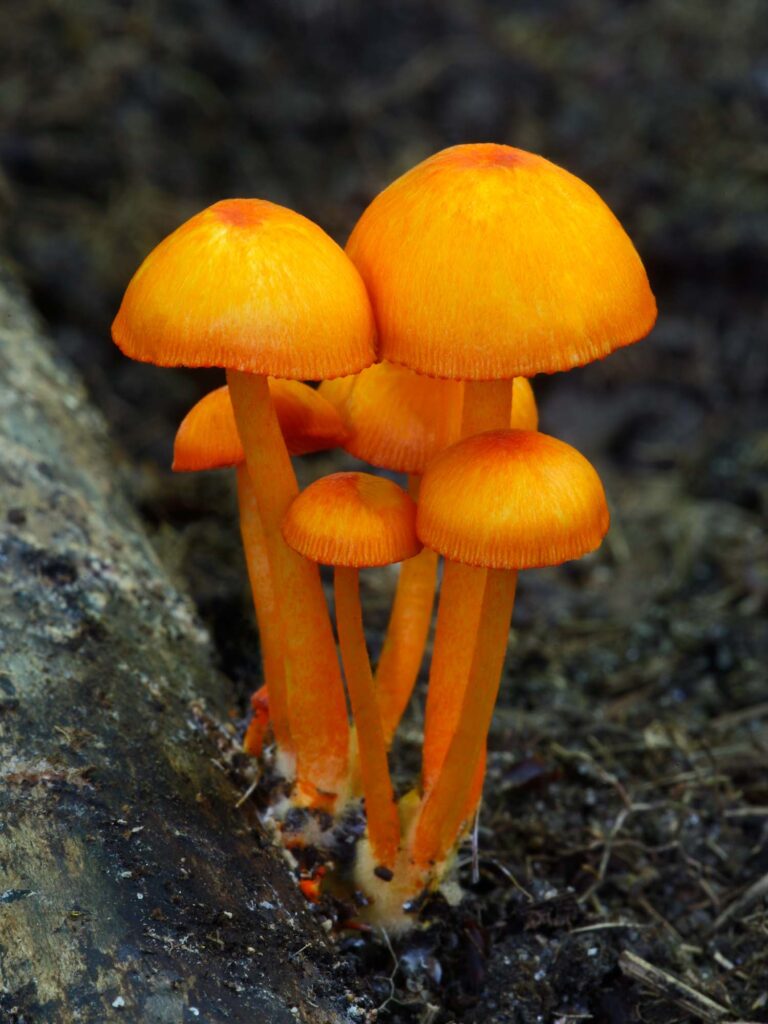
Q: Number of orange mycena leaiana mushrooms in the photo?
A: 6